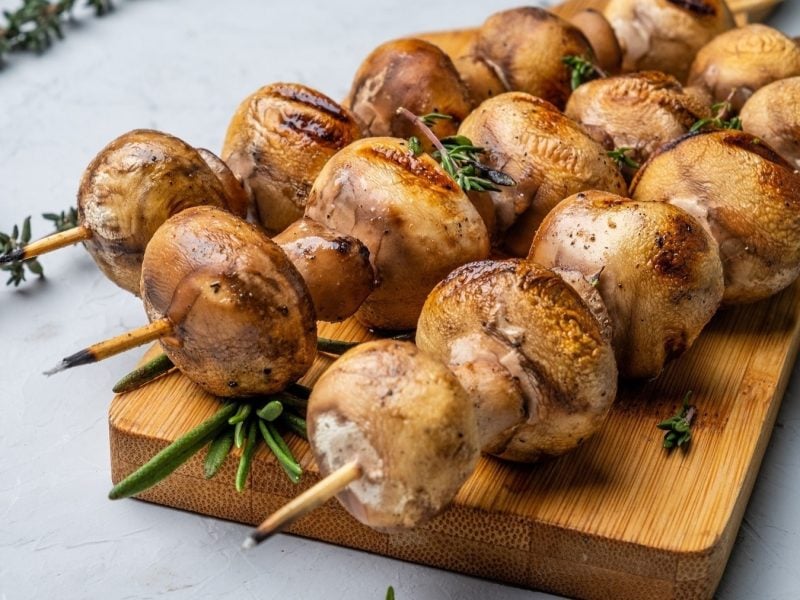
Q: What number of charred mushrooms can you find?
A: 15